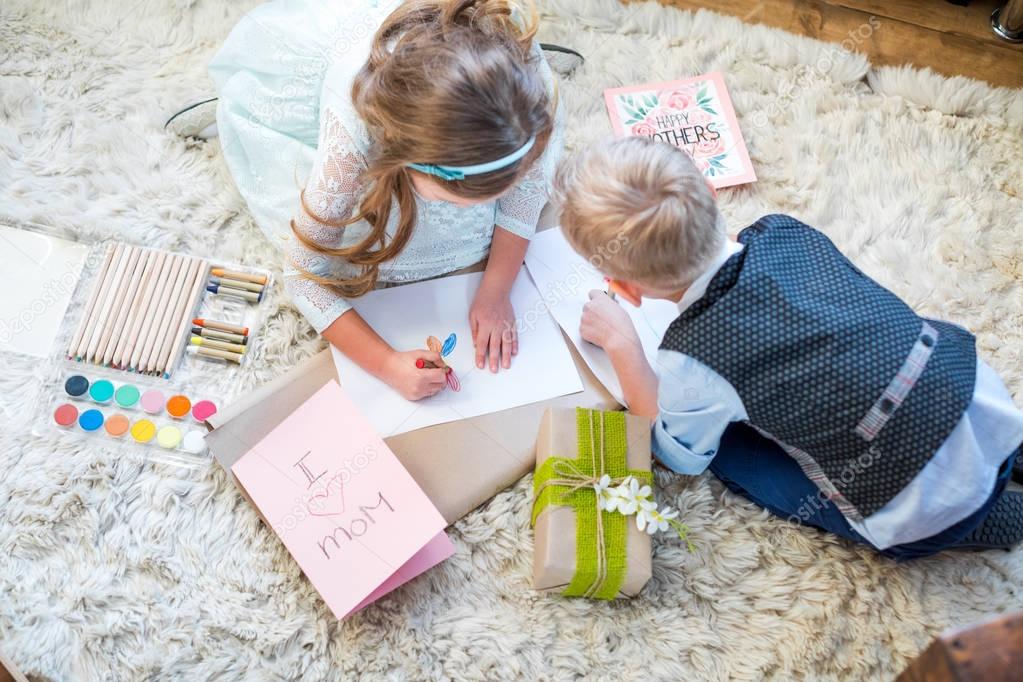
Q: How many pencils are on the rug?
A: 12